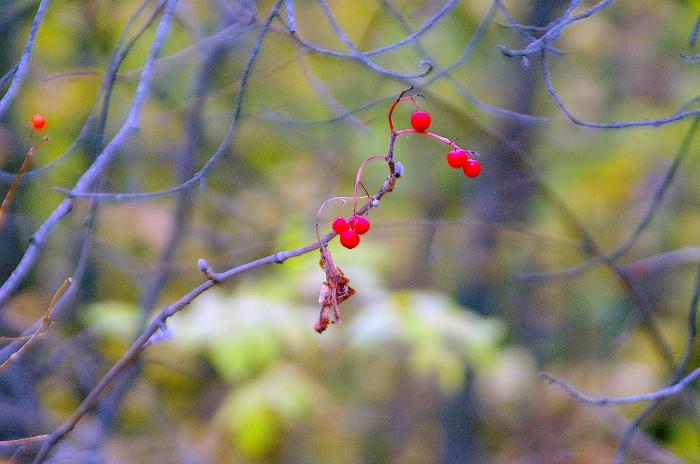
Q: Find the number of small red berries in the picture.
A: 7